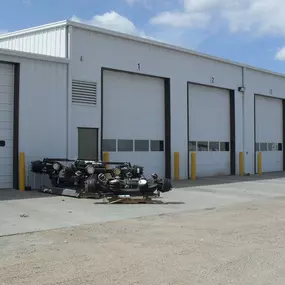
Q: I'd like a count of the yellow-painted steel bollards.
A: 6